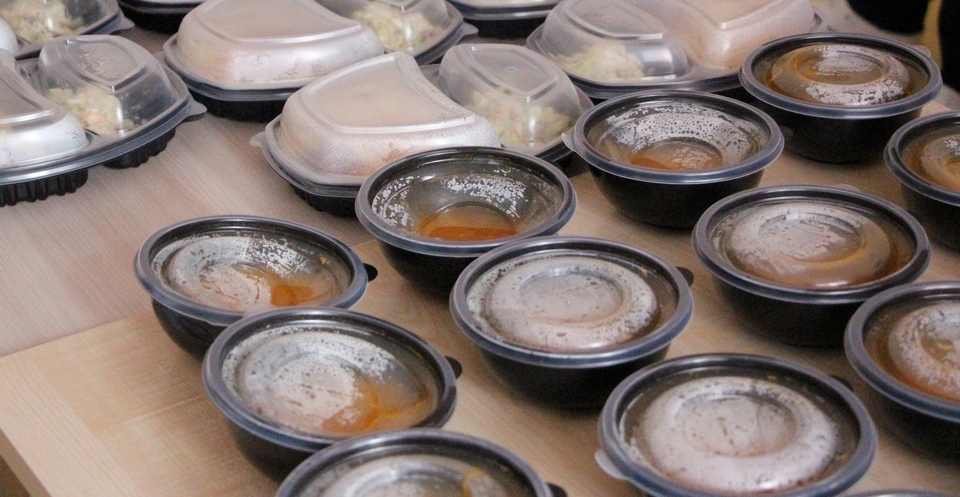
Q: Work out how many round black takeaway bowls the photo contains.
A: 11